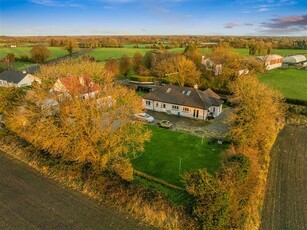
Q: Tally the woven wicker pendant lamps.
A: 0